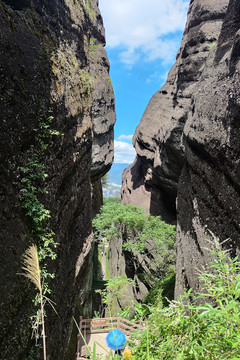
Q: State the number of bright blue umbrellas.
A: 1